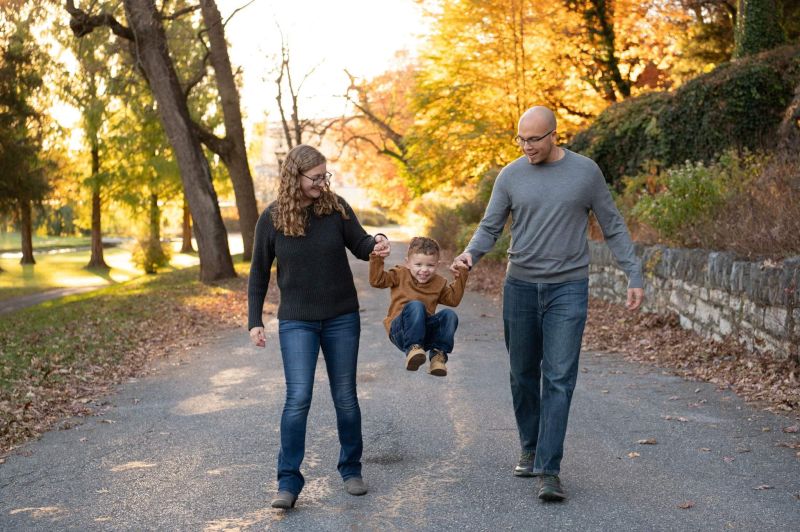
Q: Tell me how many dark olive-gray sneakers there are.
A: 2